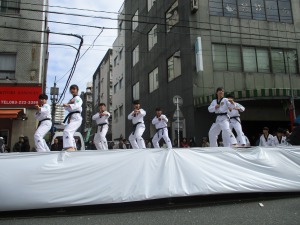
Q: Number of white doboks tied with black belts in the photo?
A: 7